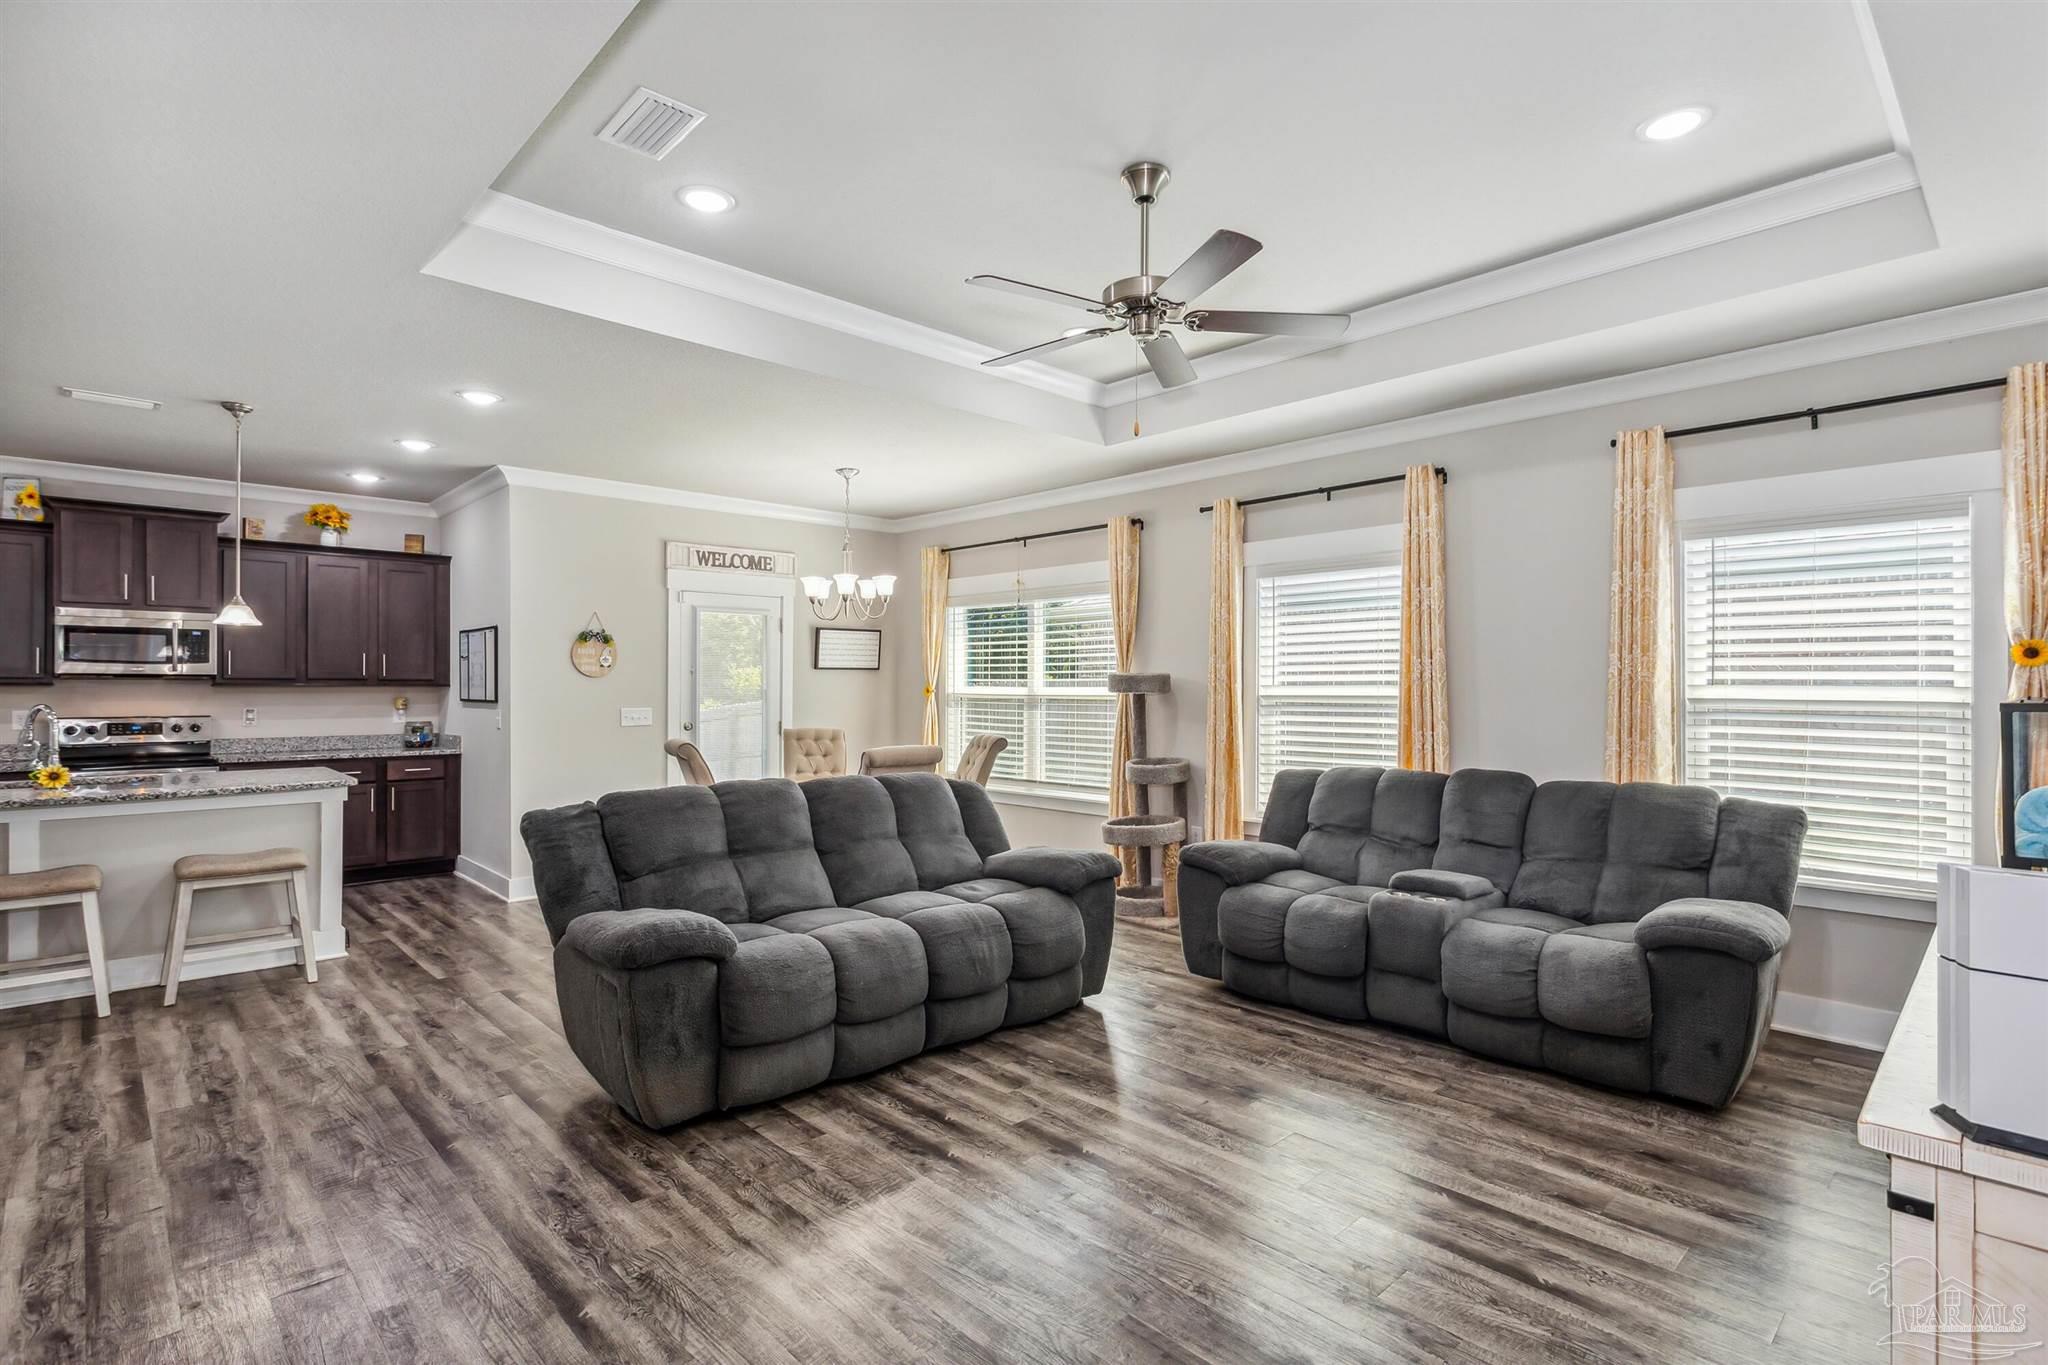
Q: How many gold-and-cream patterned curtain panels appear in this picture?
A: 6